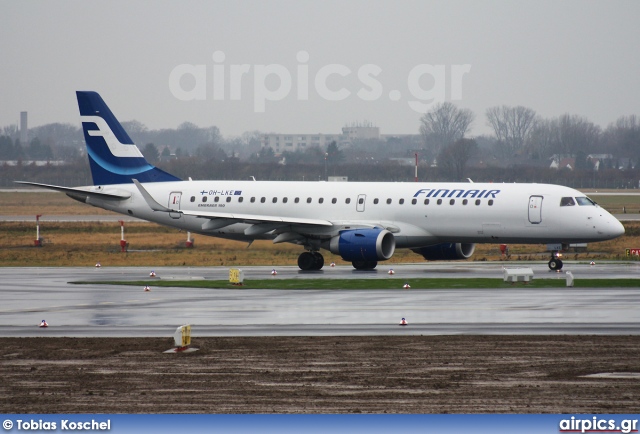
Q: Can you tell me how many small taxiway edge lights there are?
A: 10